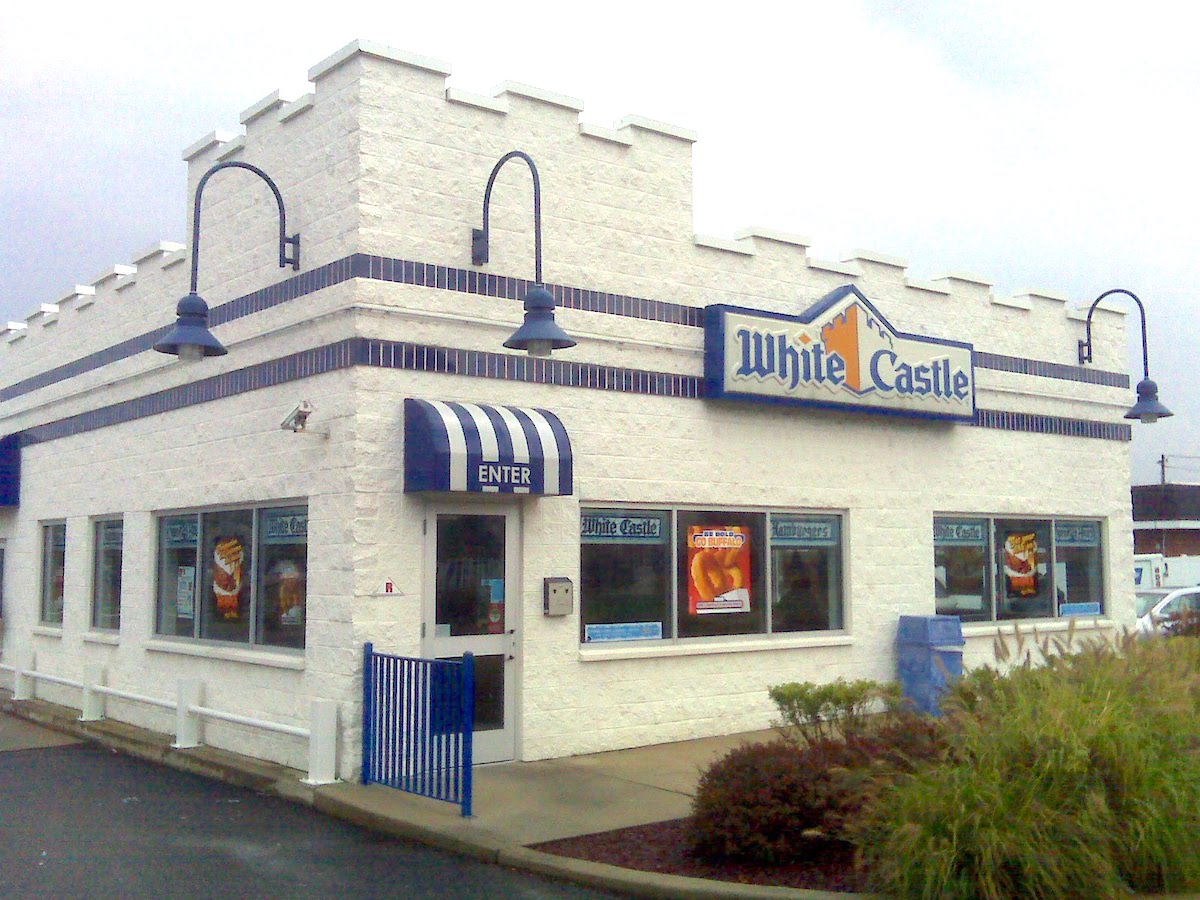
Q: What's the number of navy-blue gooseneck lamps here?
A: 3